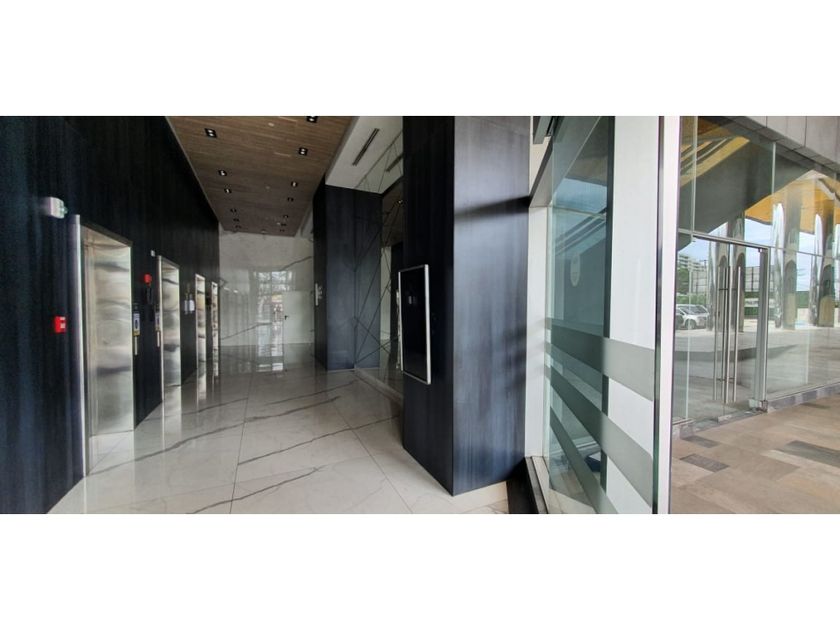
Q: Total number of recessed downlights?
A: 13